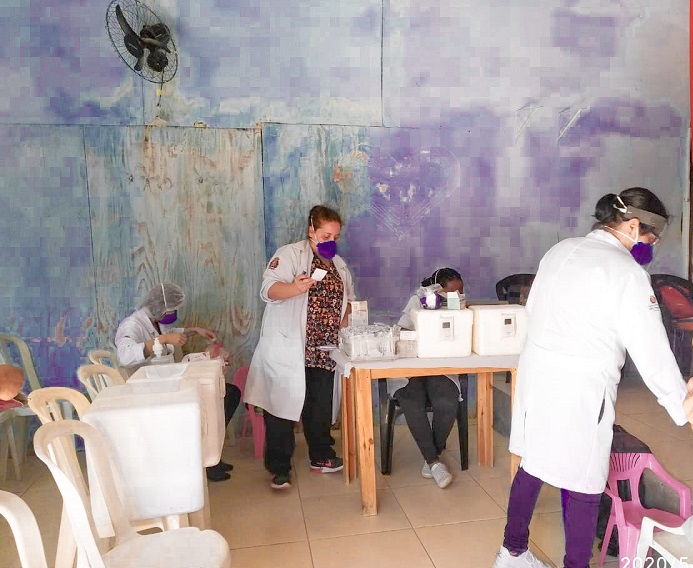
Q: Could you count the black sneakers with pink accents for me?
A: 2